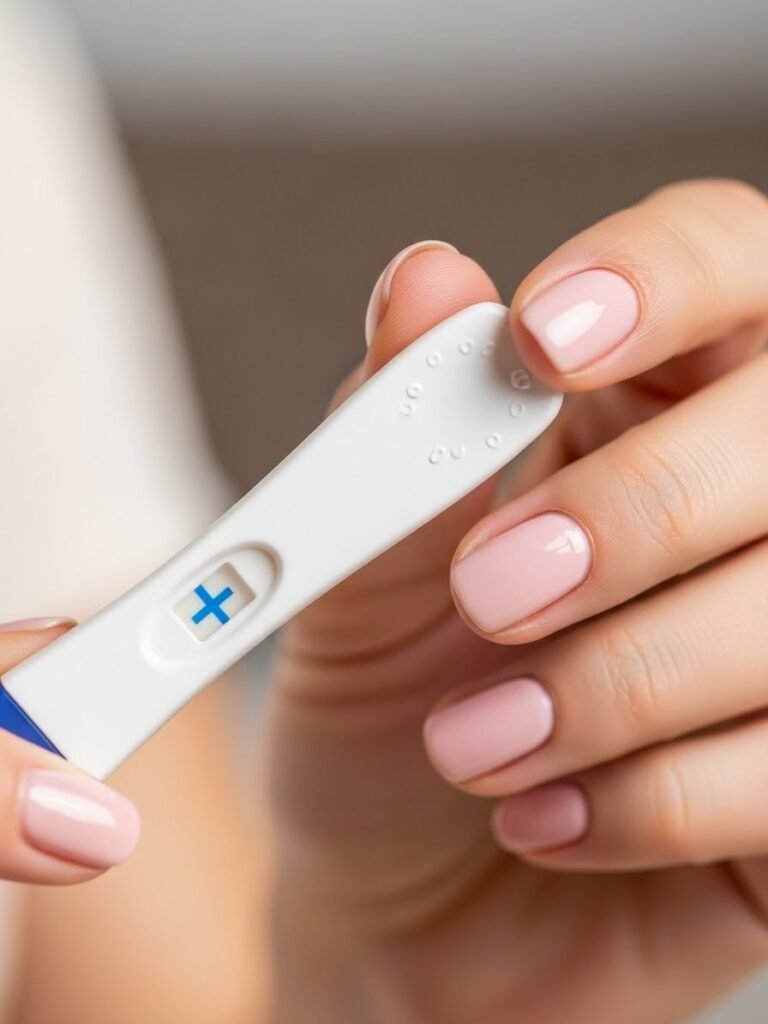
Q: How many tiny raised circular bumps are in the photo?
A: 10